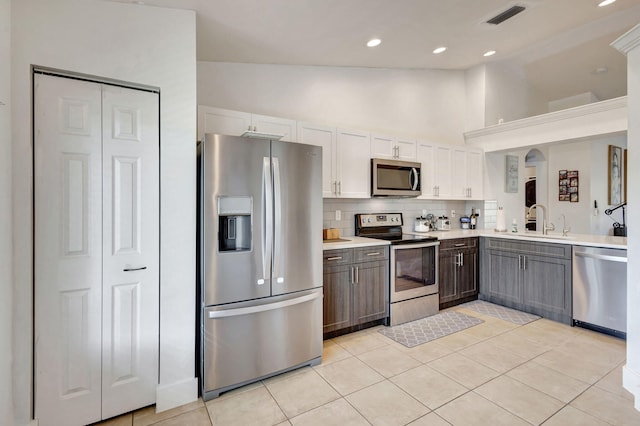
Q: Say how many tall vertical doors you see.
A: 2